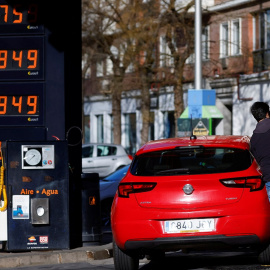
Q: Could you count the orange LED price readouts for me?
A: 3